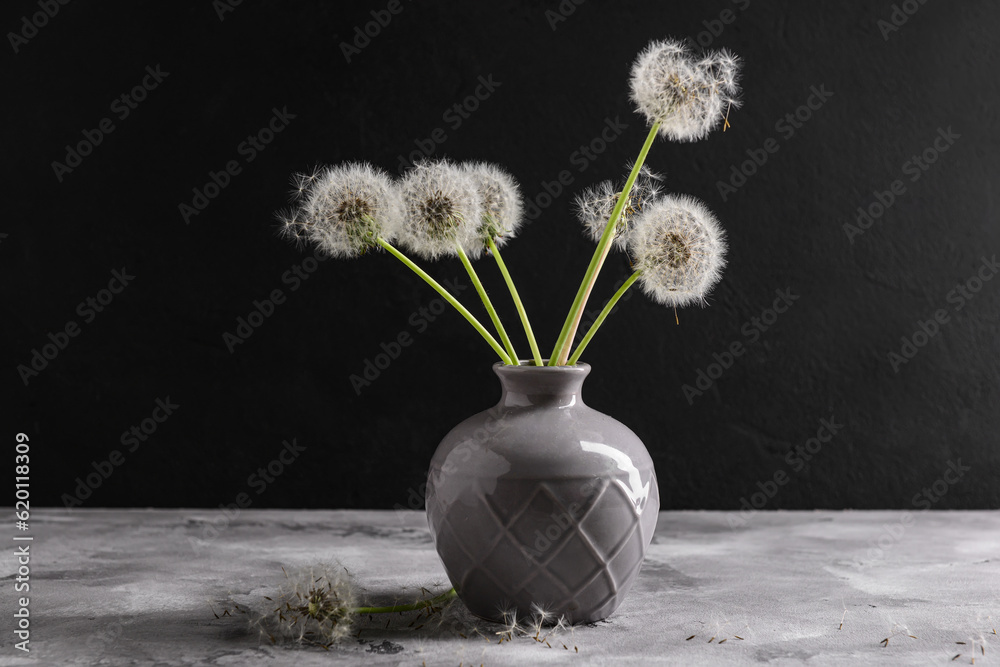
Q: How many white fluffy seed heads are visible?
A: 7